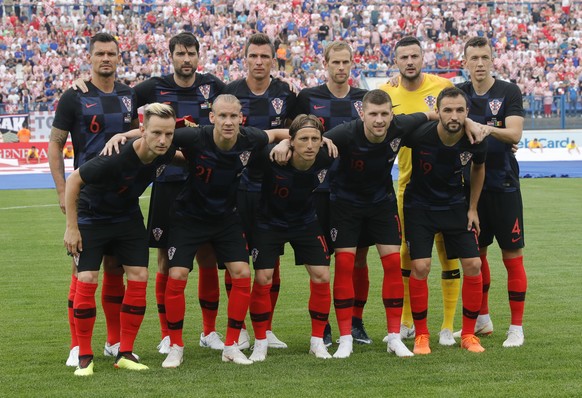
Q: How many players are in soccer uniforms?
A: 11